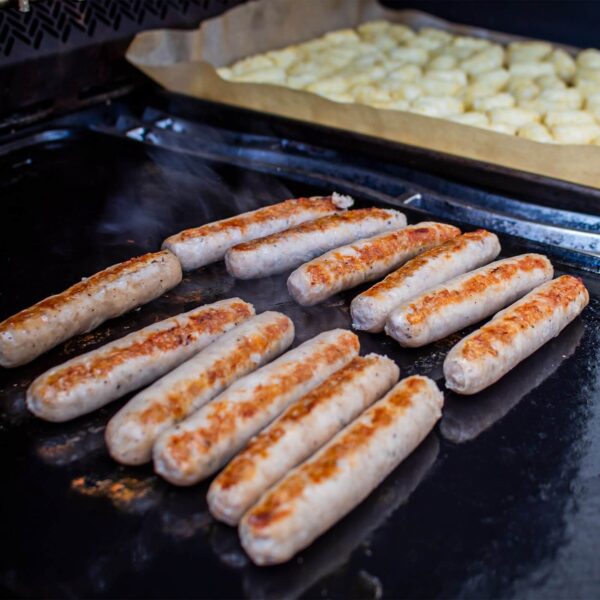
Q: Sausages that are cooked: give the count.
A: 12